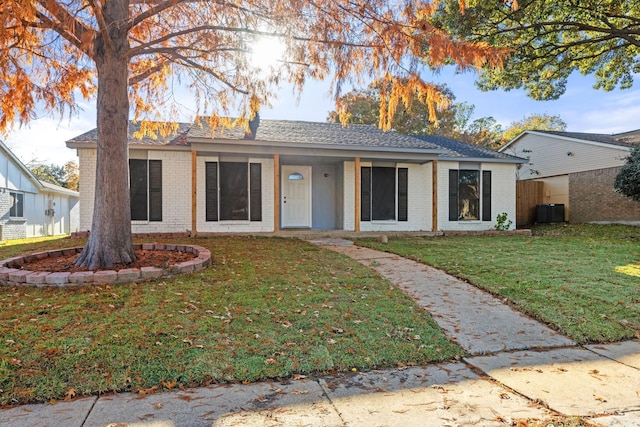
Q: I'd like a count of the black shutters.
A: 7